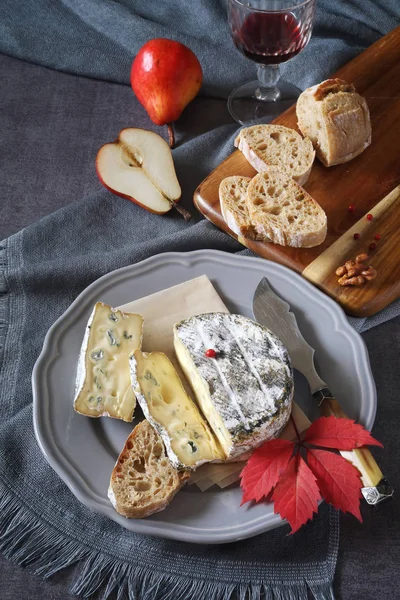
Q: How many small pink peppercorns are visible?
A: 6